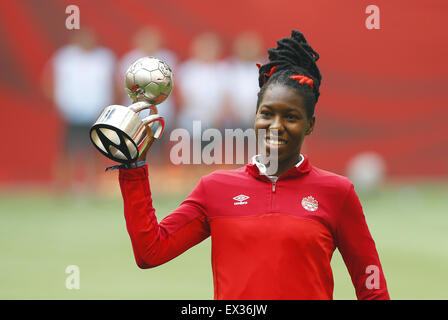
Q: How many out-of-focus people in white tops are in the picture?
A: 4